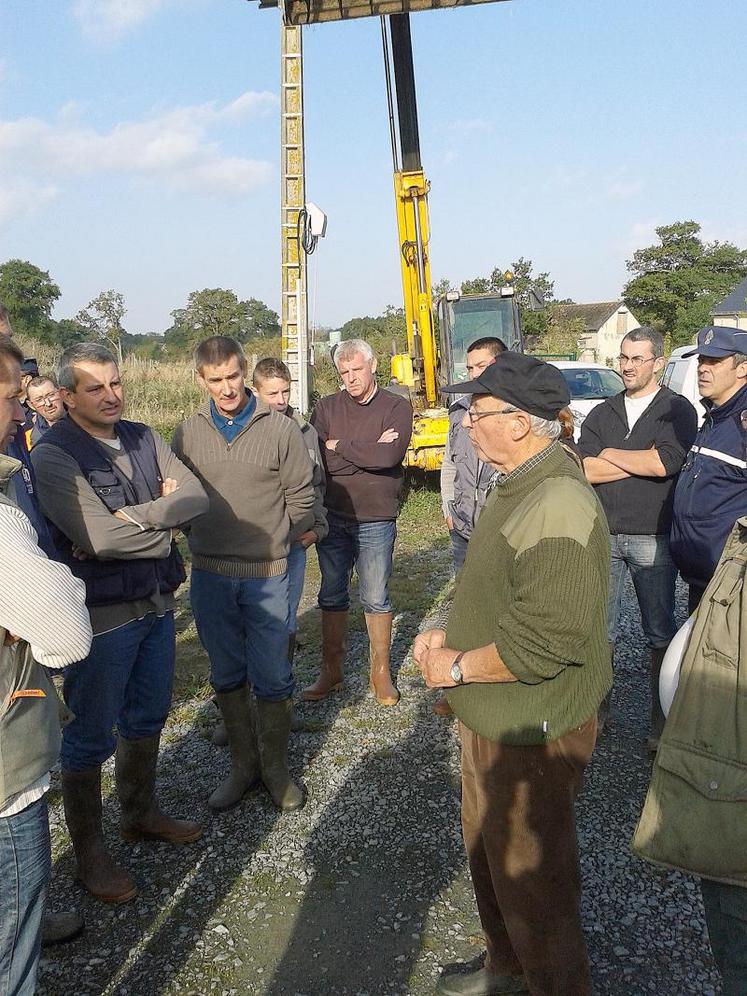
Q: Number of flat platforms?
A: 1